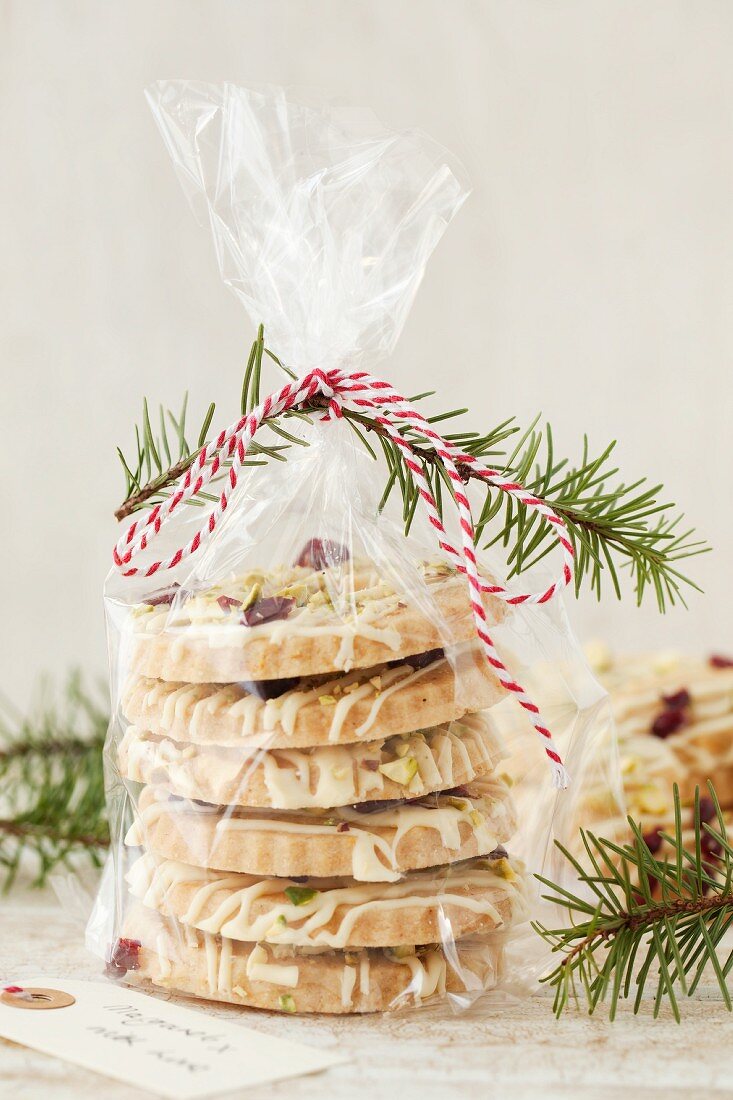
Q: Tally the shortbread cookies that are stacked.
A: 6